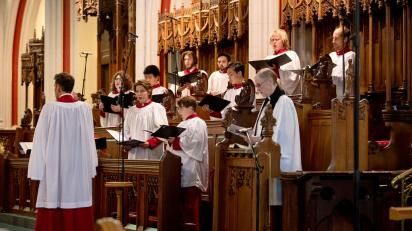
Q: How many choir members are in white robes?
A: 11